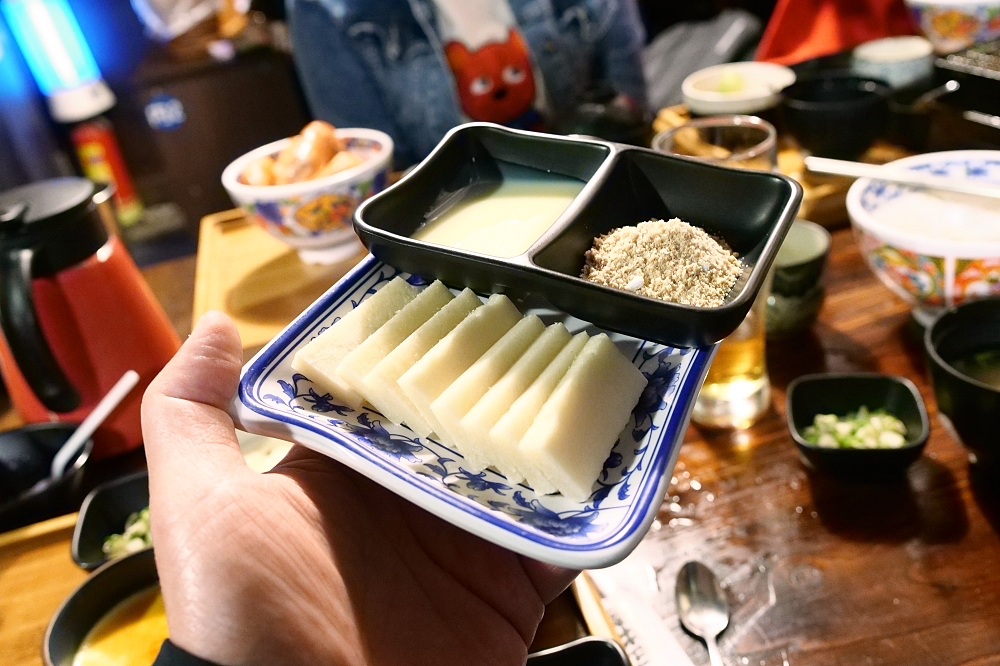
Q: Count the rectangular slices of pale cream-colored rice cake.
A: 8